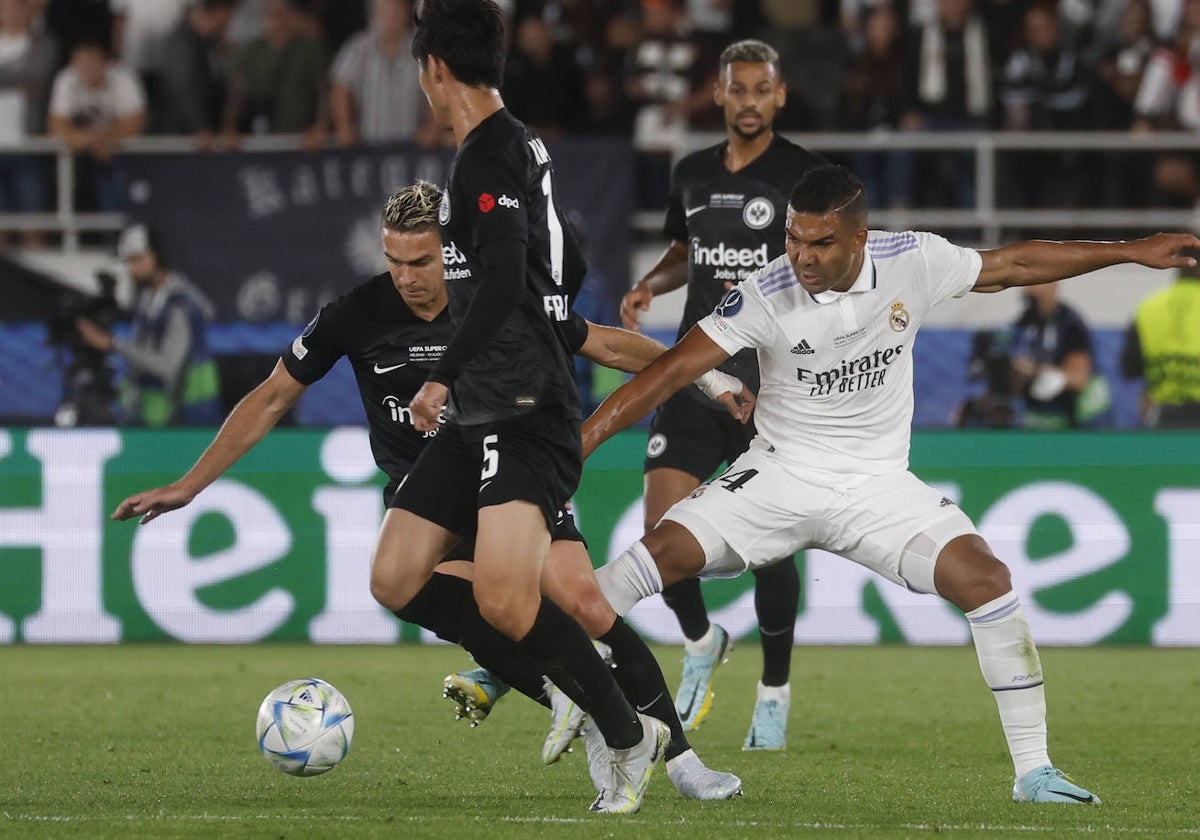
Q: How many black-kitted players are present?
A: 3